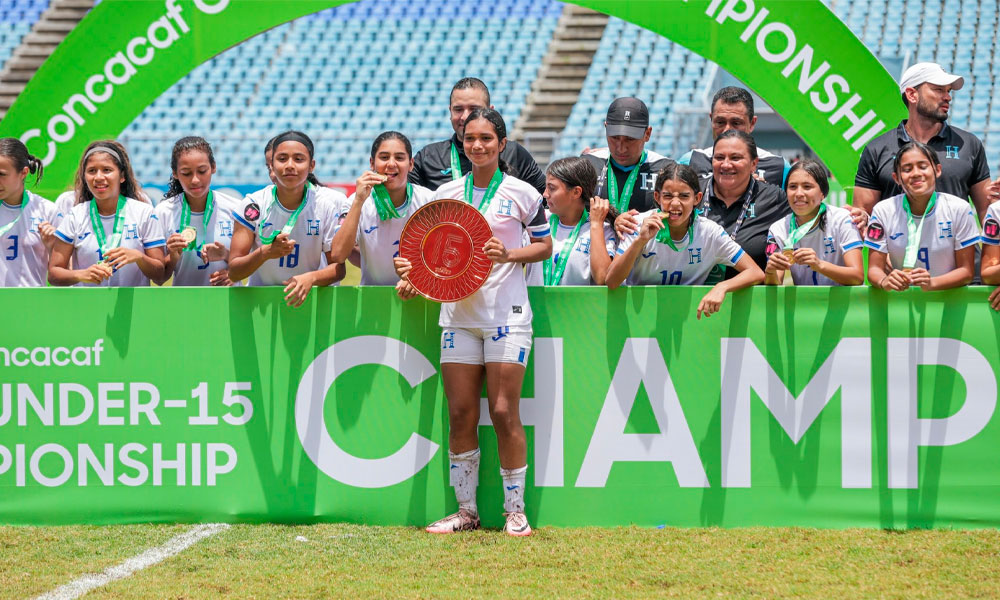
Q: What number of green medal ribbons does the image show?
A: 12